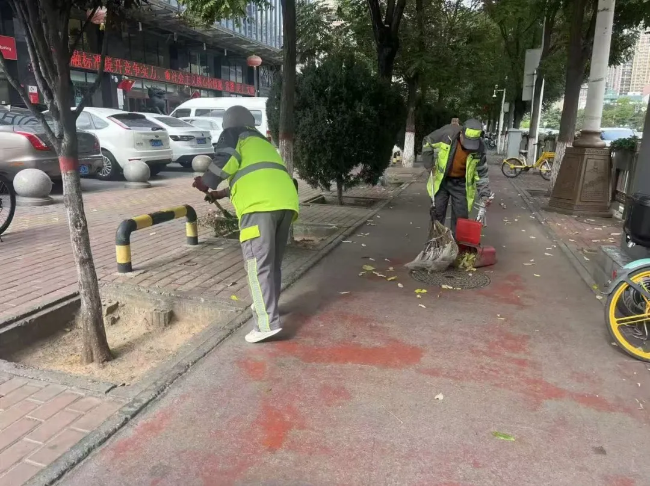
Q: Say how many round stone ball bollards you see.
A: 3